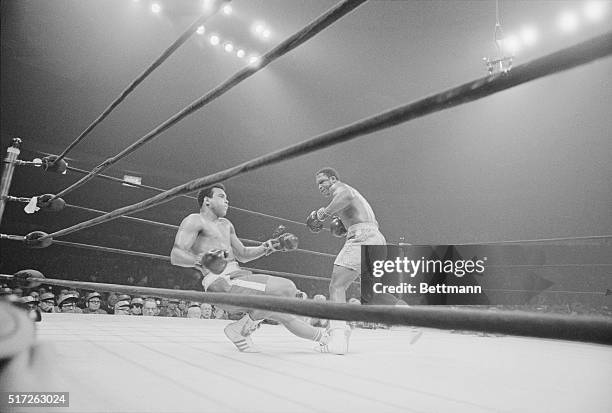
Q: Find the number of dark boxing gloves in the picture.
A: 4